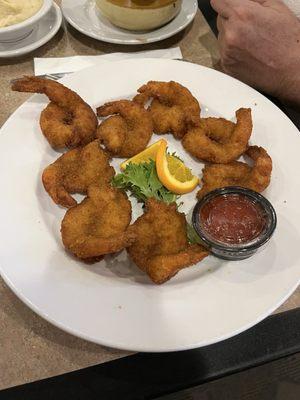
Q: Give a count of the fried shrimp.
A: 8